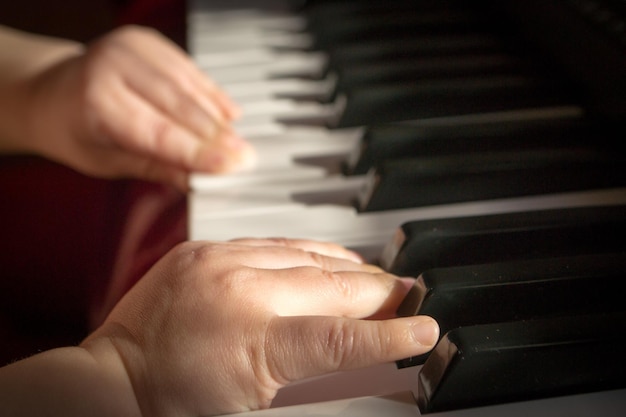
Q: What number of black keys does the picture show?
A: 10